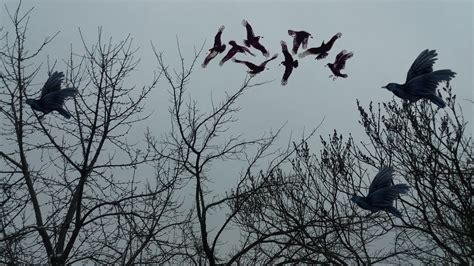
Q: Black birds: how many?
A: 11